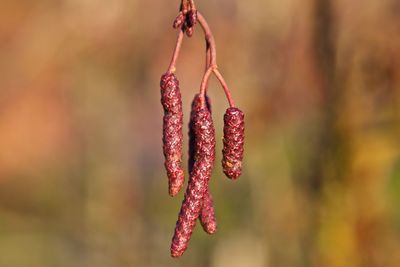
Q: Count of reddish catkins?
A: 4